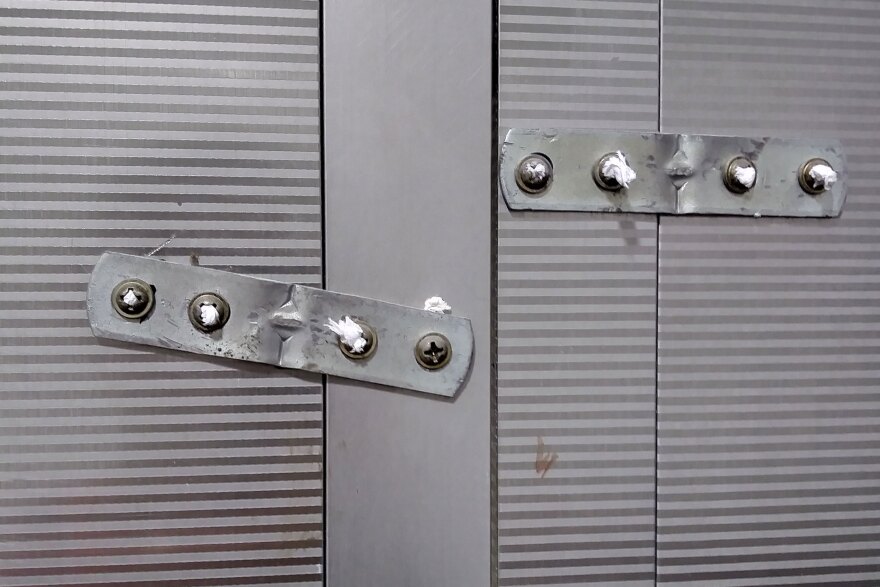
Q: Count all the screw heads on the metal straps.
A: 8